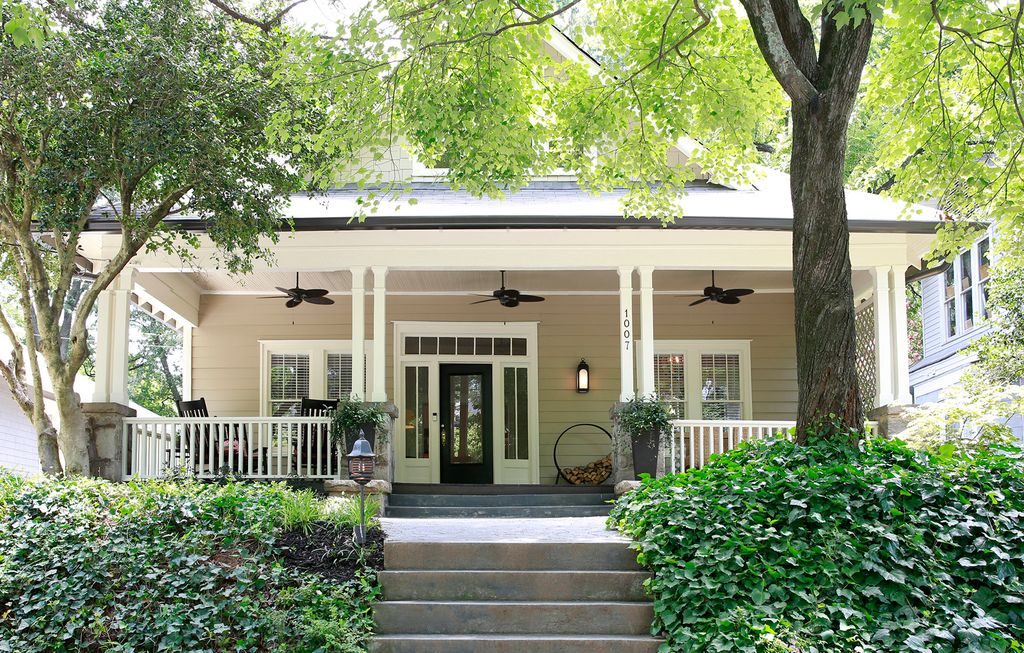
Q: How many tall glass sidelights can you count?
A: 2